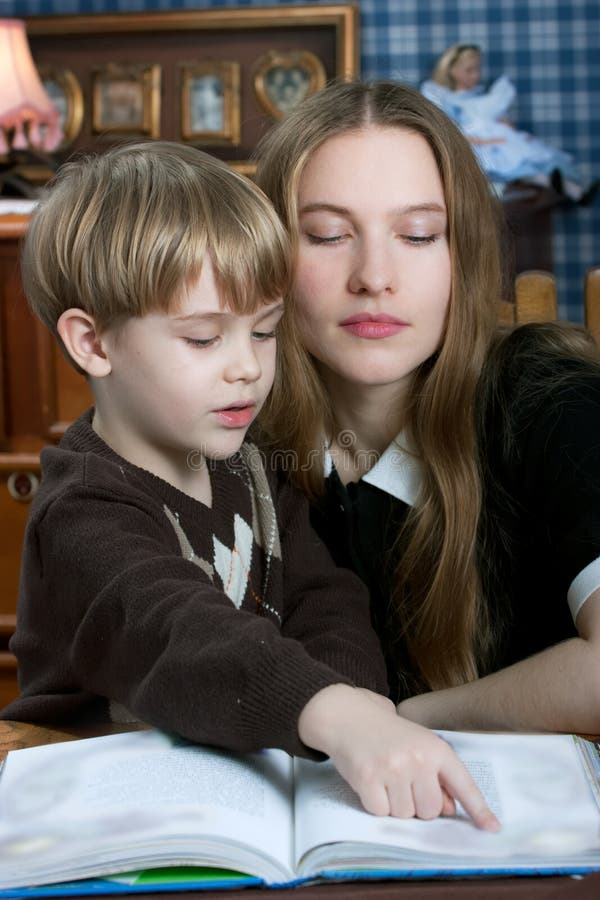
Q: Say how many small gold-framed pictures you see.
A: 4